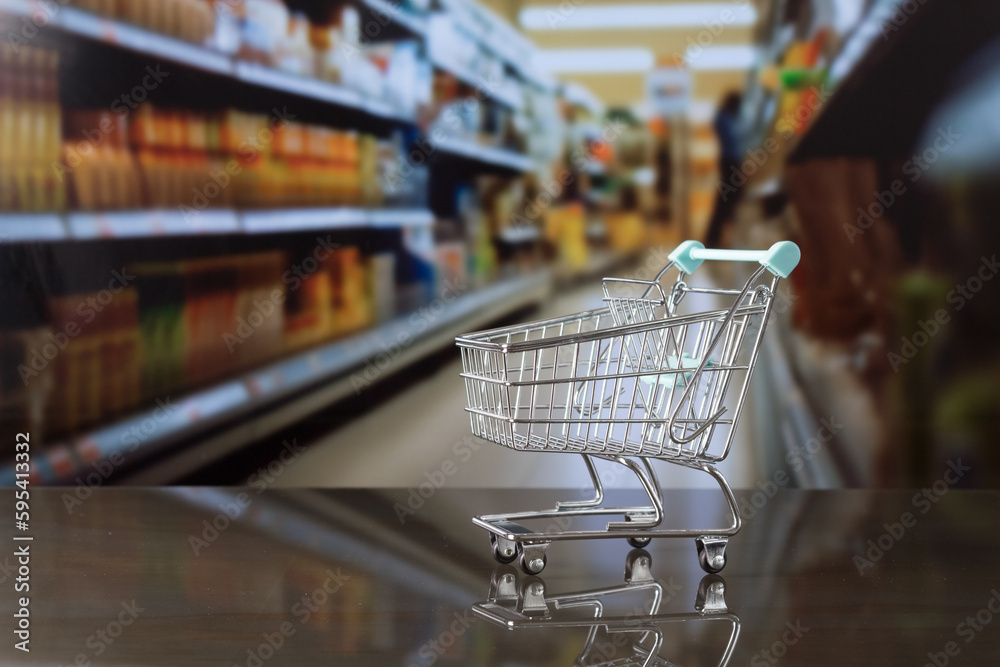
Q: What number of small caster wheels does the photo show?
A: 4